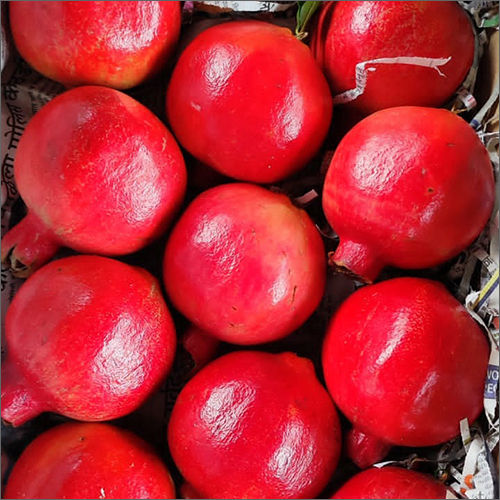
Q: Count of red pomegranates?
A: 11